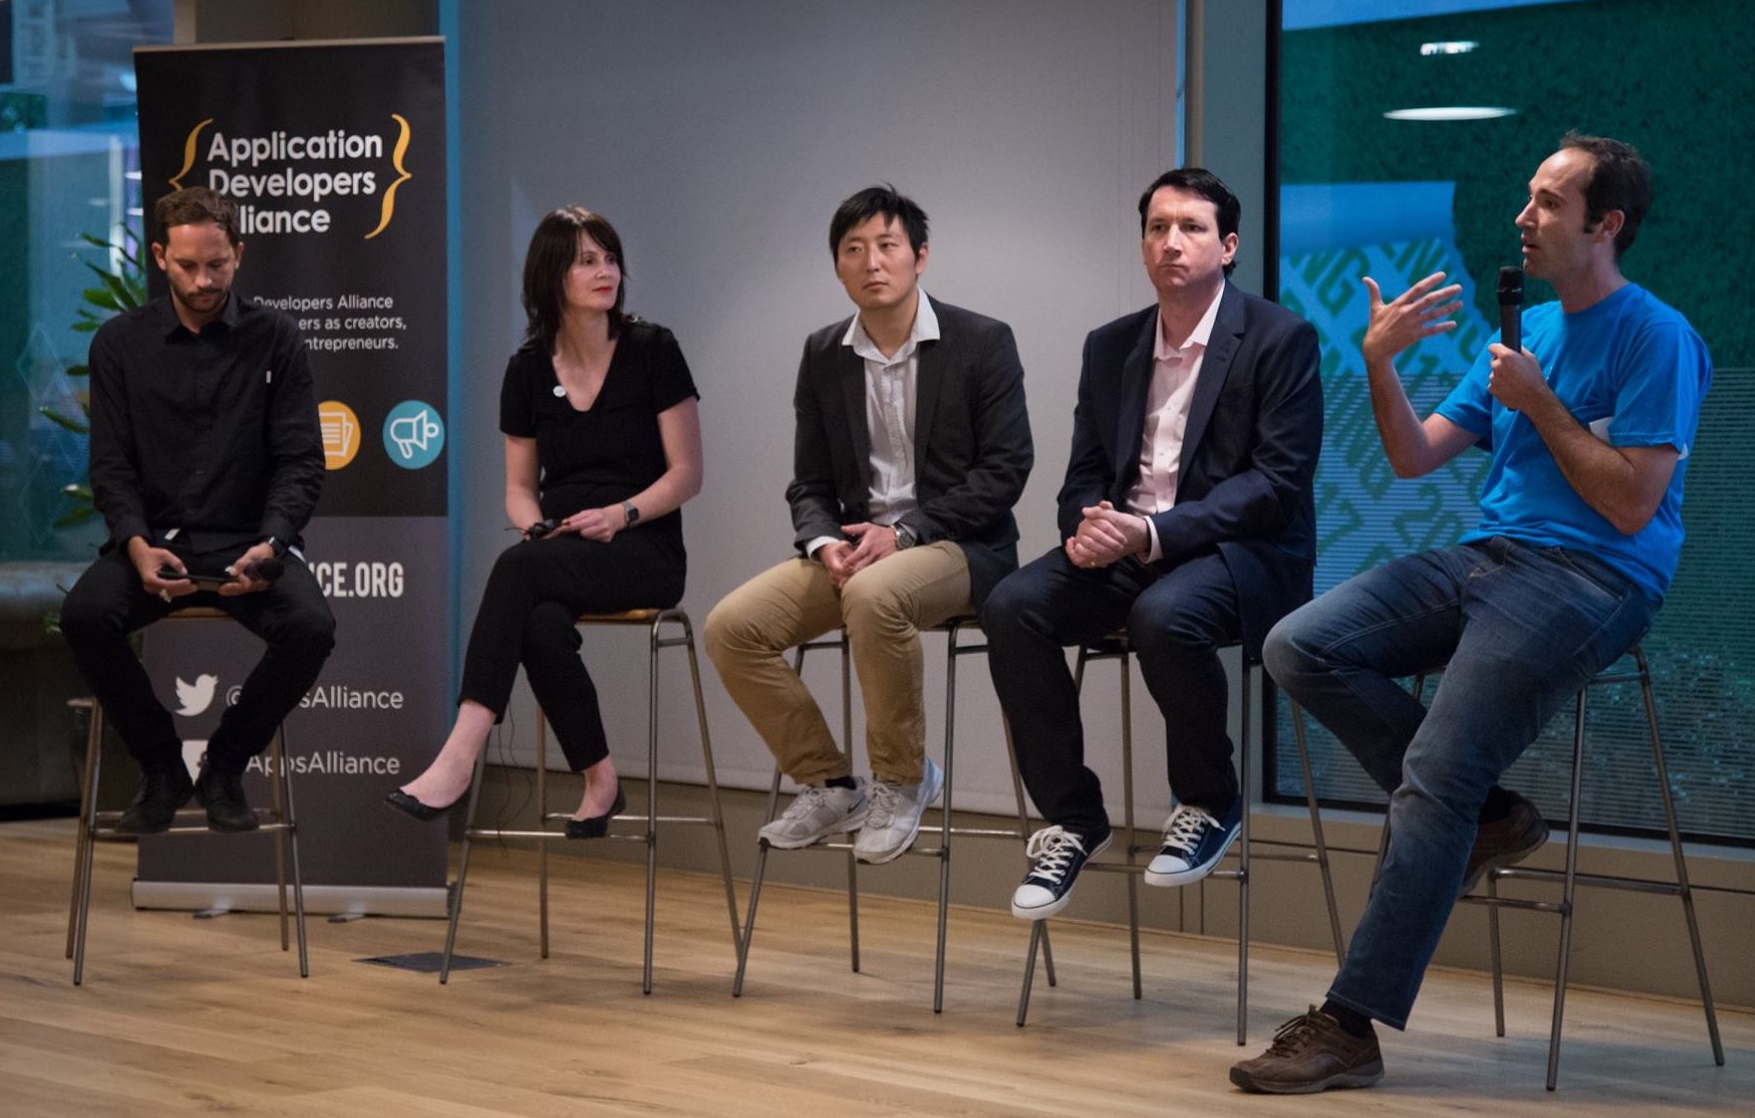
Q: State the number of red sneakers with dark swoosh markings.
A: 0